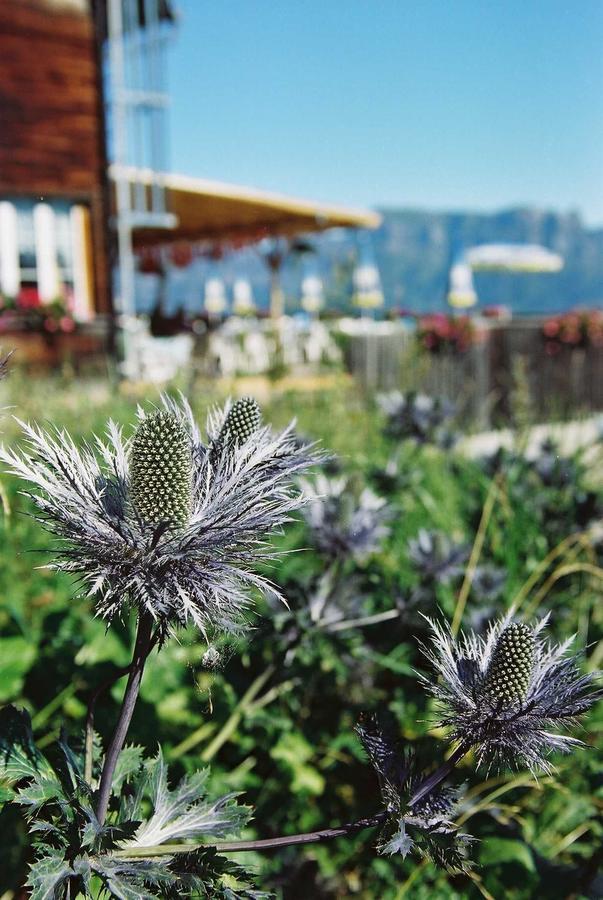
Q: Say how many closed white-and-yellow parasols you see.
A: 5